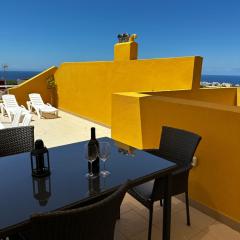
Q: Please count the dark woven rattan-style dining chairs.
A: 3